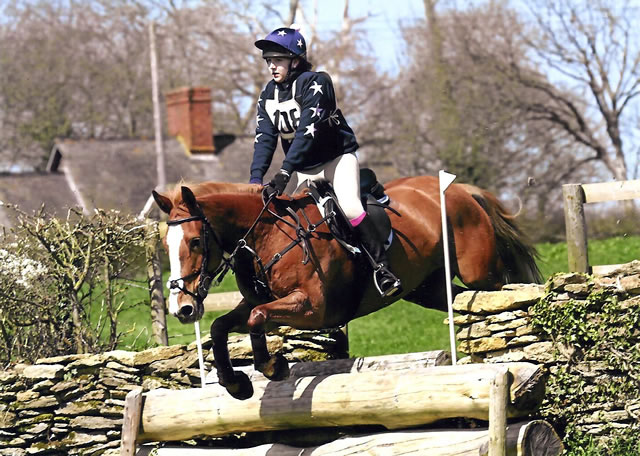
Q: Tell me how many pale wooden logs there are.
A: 3